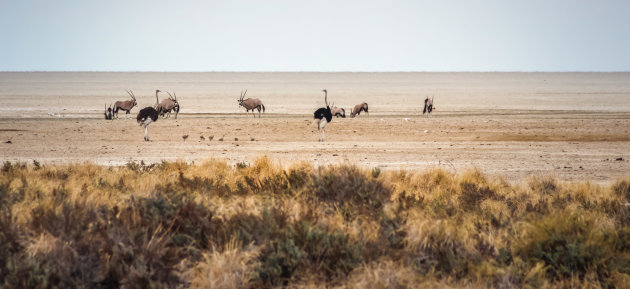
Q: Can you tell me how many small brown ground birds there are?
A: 6